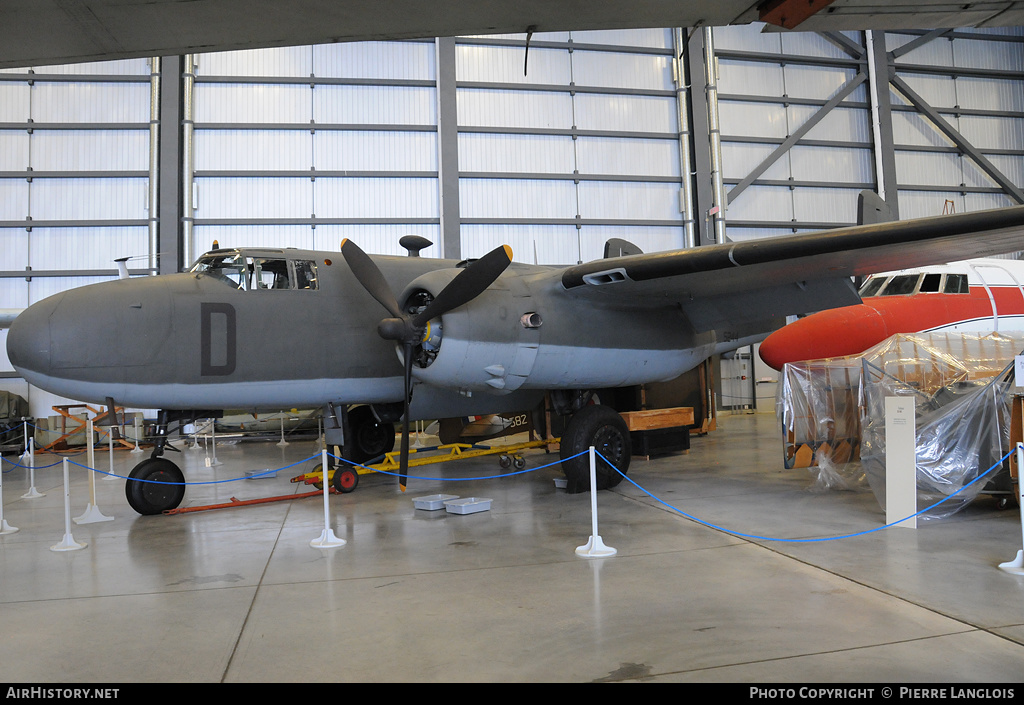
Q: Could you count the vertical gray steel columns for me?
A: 4